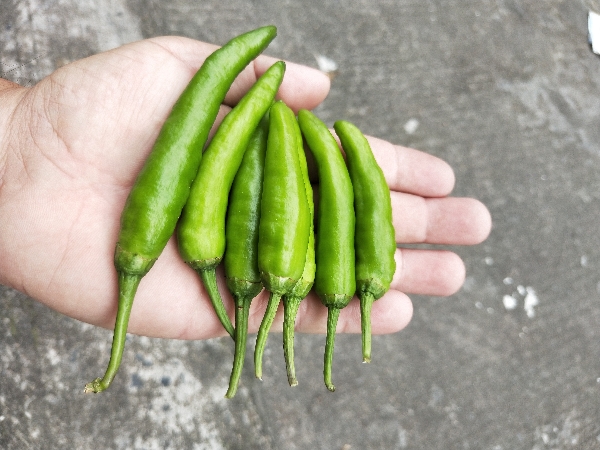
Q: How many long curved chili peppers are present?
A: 7